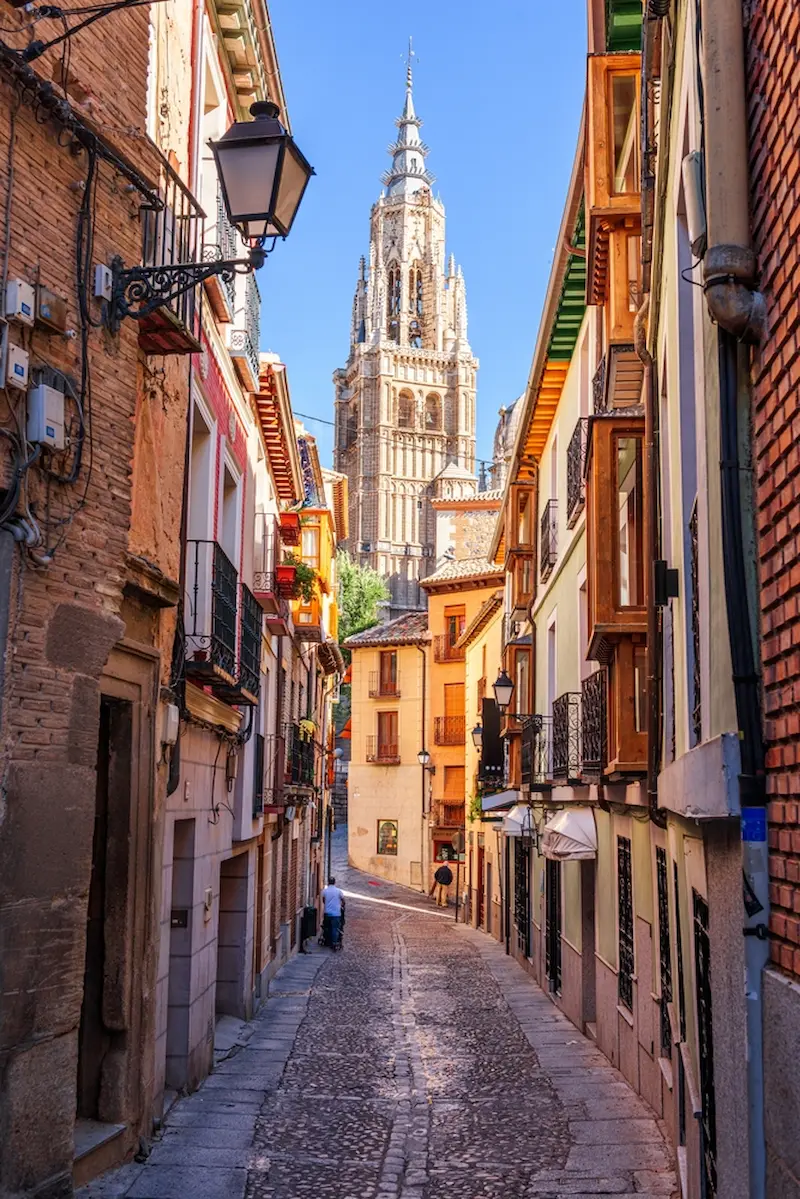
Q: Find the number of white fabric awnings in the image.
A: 2